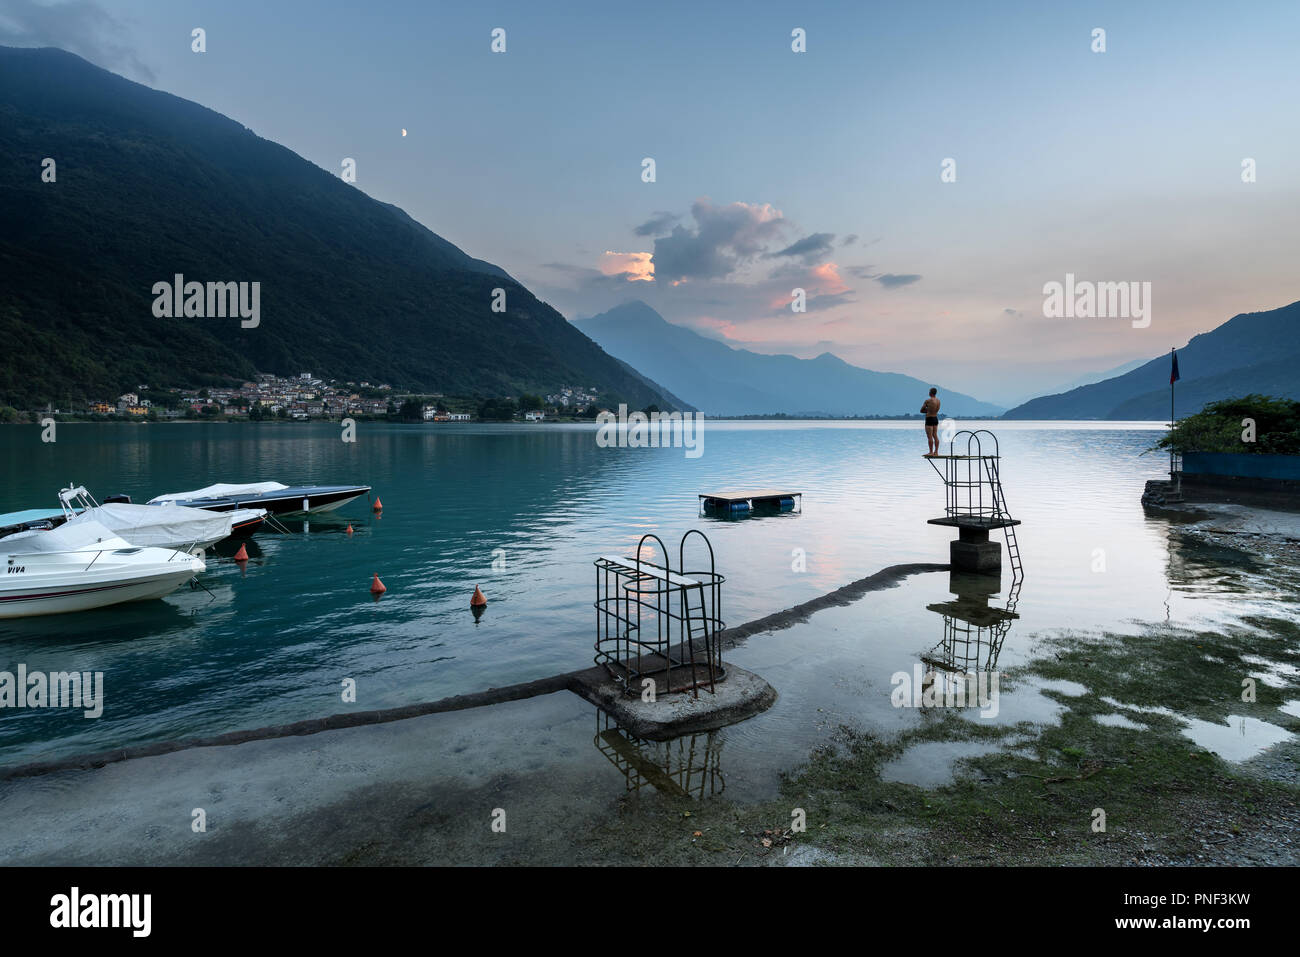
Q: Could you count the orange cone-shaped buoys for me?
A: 5